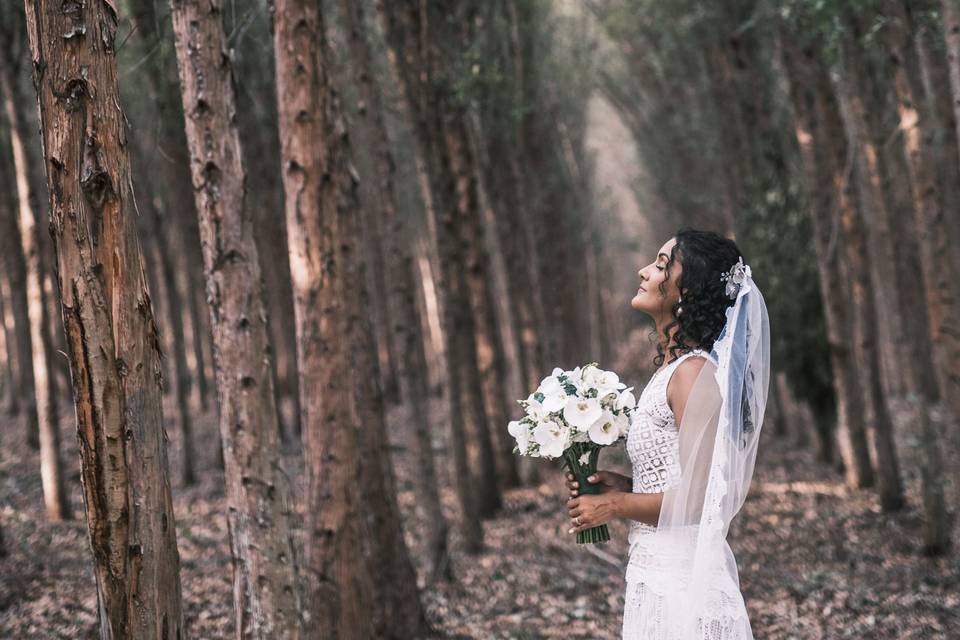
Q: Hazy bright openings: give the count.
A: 1